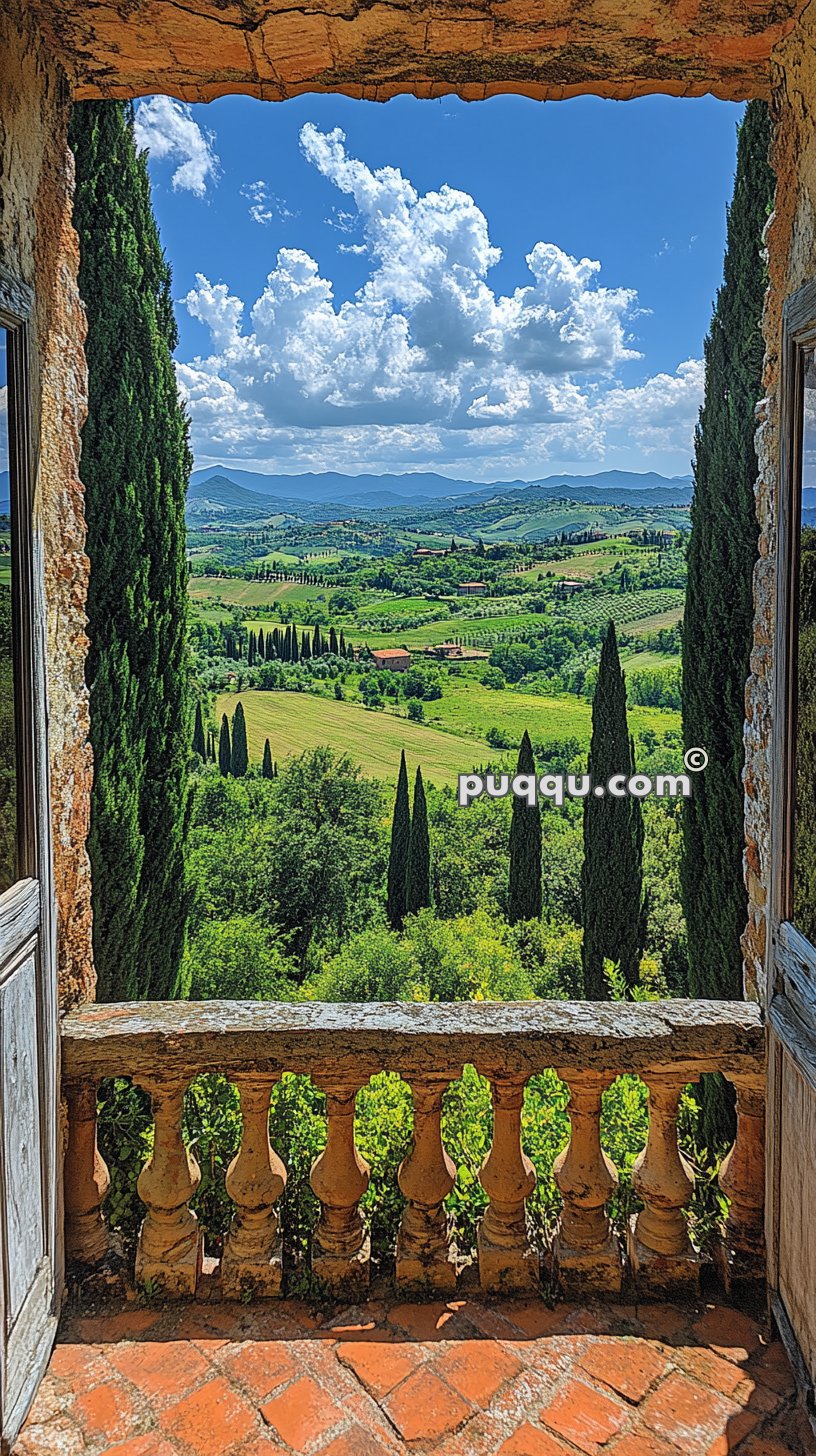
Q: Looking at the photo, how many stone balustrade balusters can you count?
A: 9